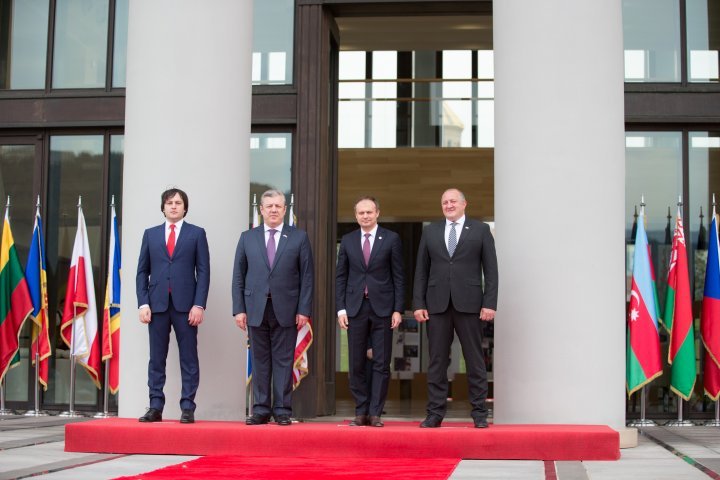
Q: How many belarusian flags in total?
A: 1